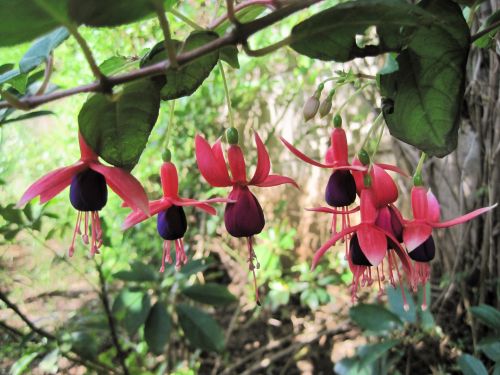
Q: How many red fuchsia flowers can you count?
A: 7